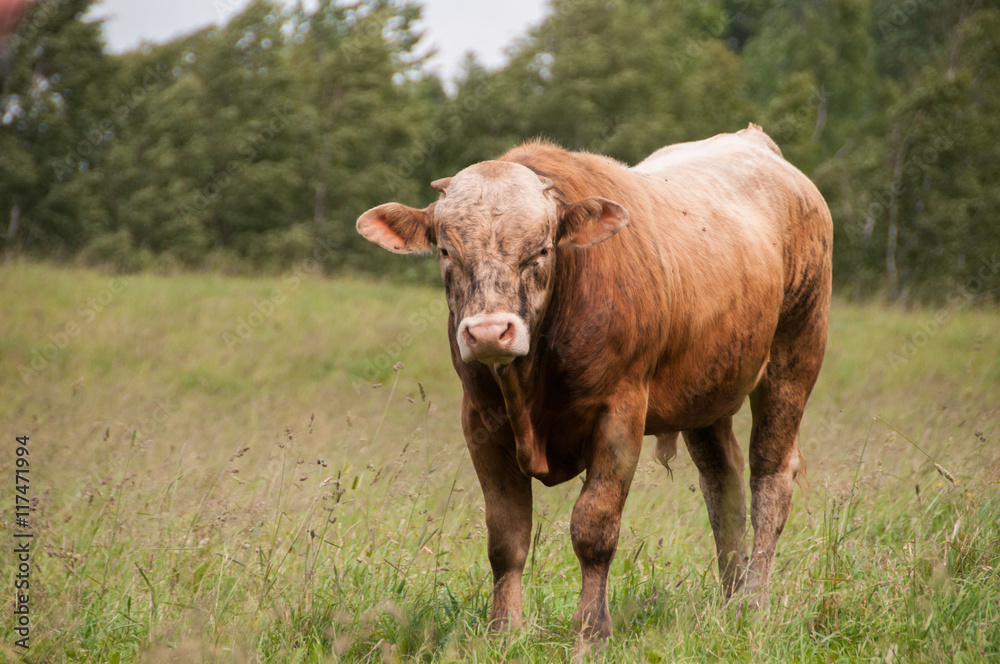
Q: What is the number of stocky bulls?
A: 1